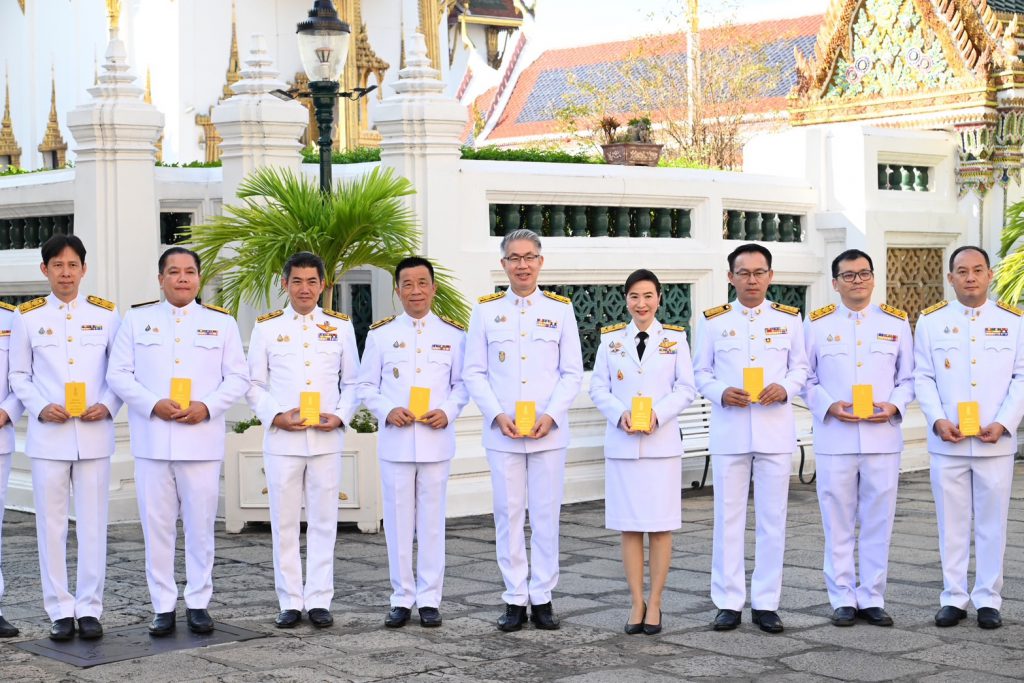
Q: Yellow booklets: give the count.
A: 9